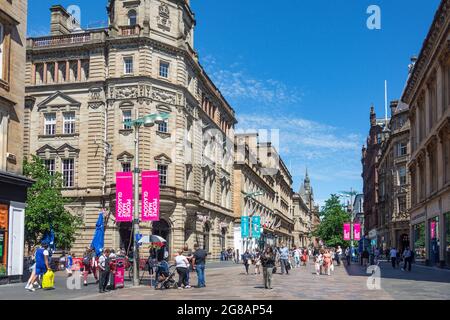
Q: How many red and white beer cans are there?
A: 0